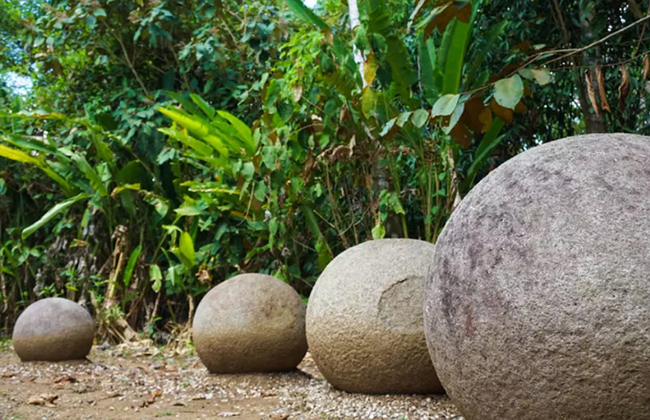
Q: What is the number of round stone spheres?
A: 4